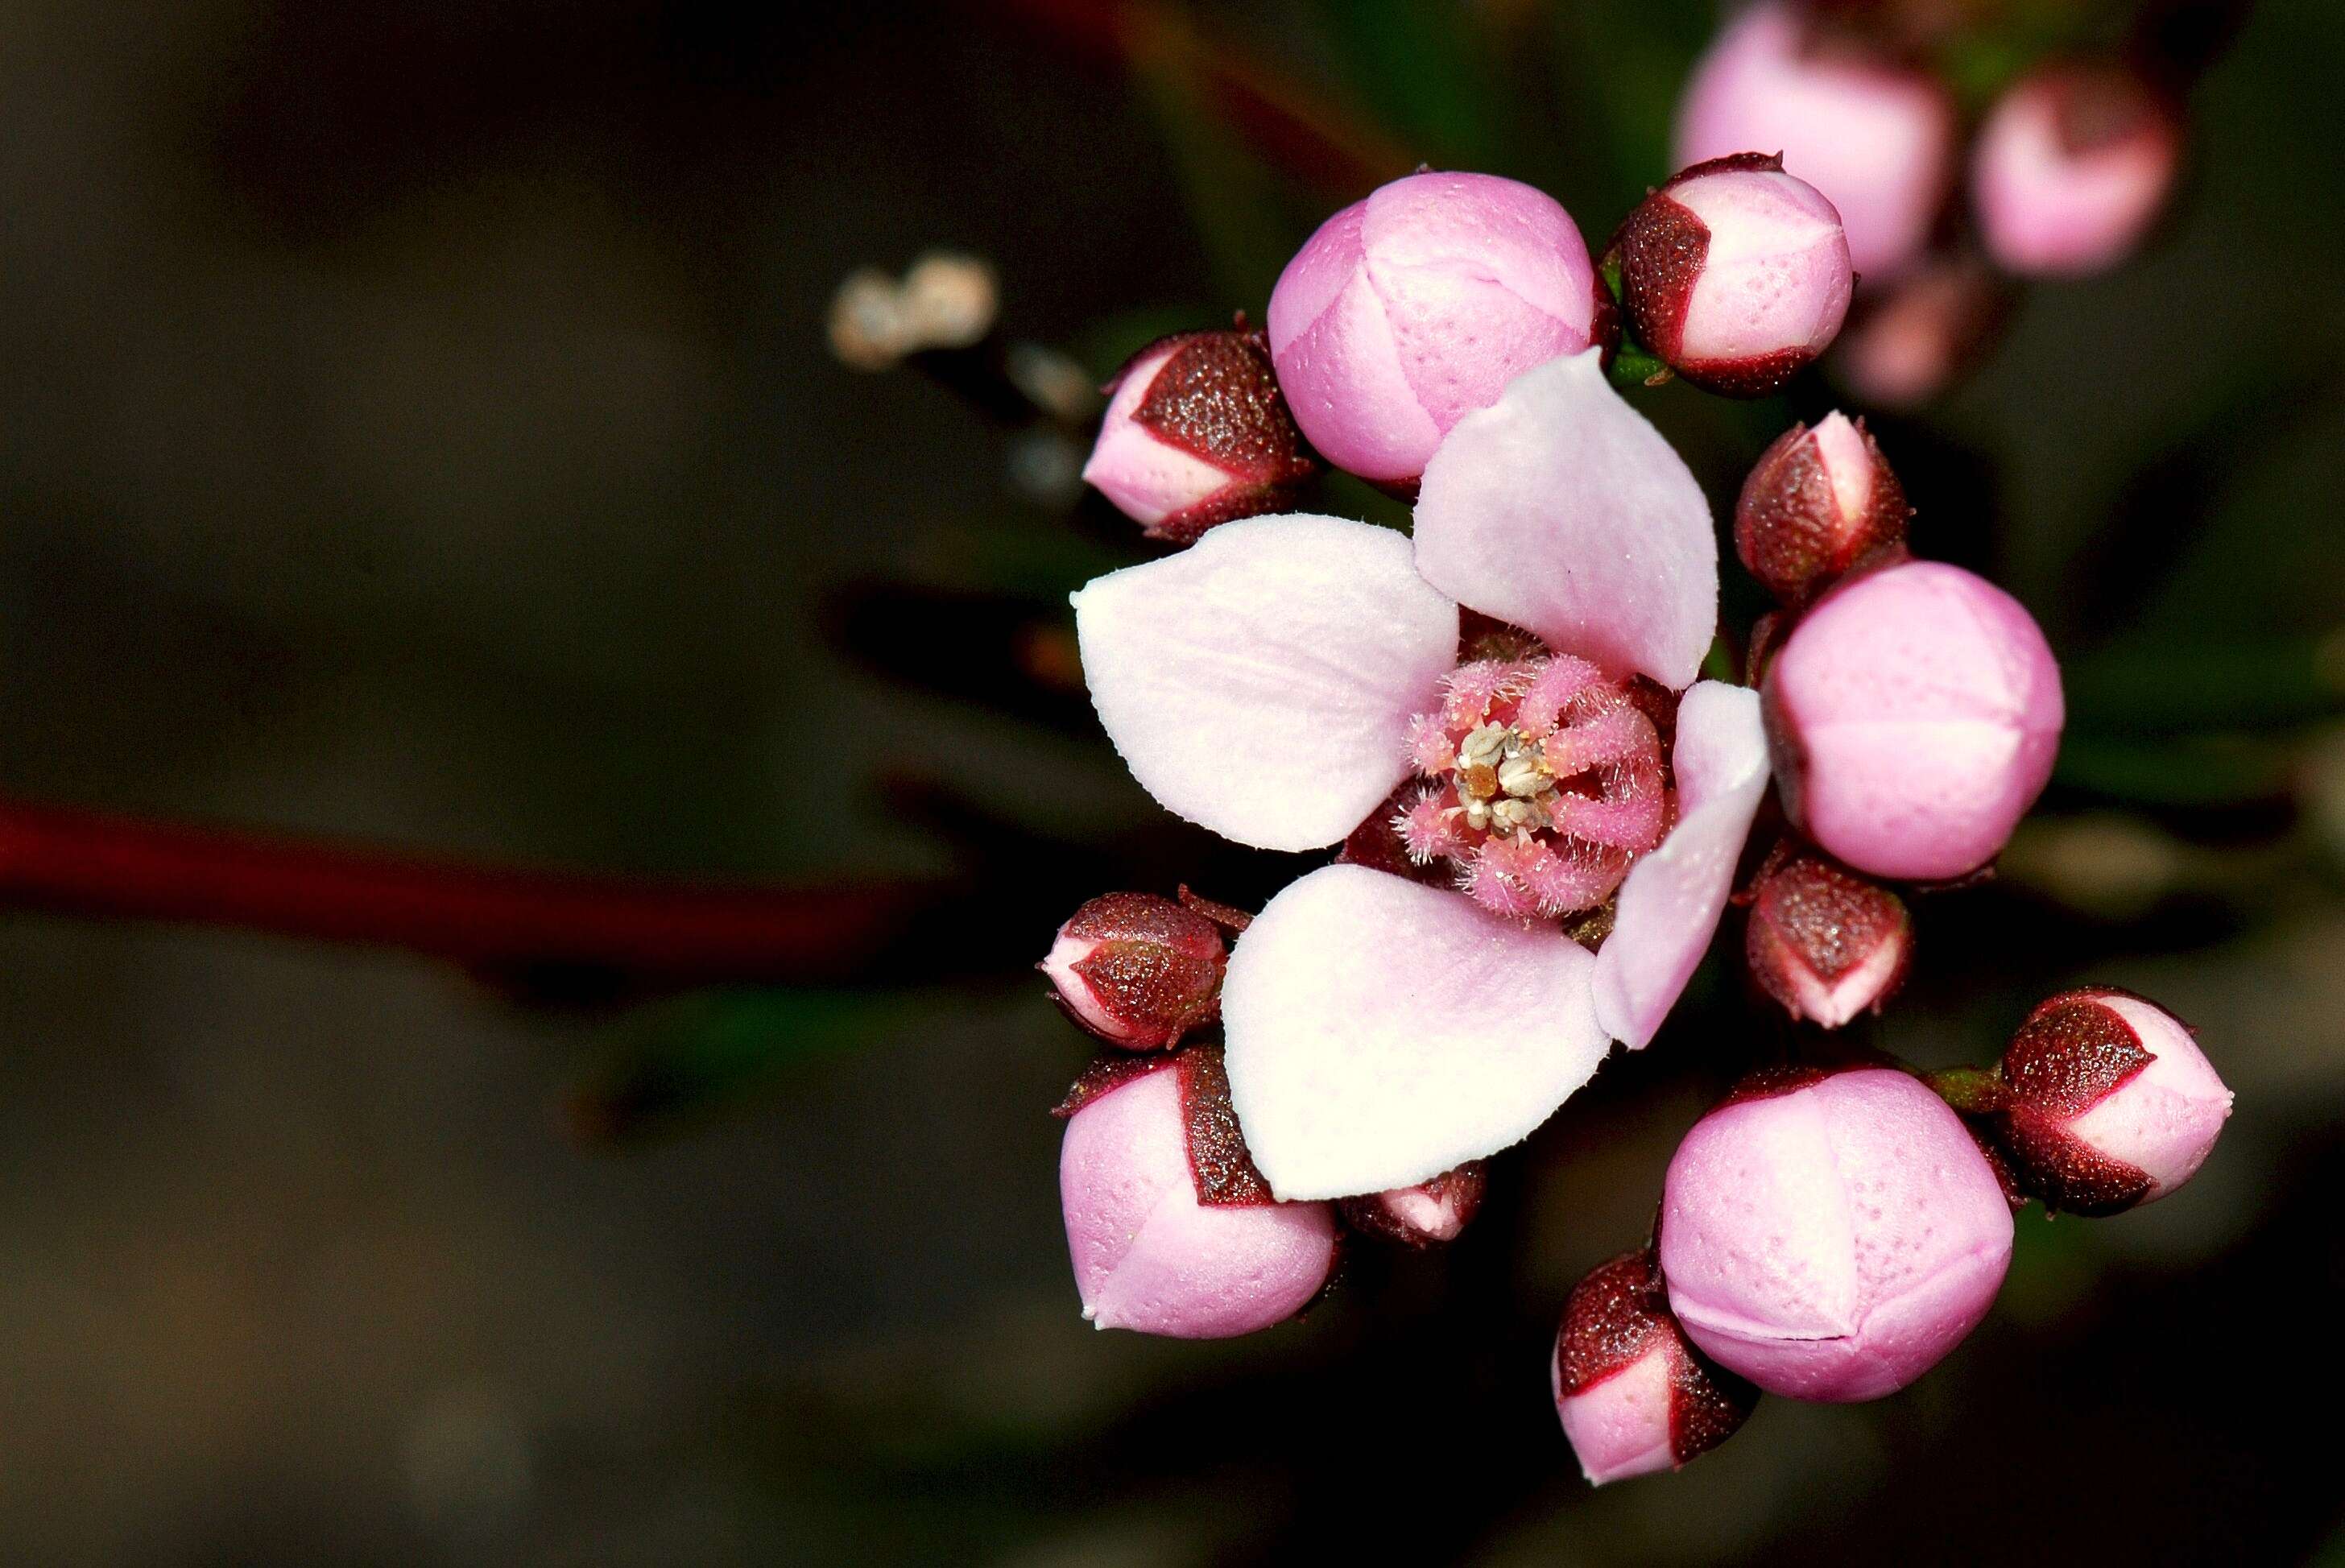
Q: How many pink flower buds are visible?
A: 15